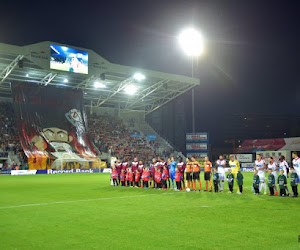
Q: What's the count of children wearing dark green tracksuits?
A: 7